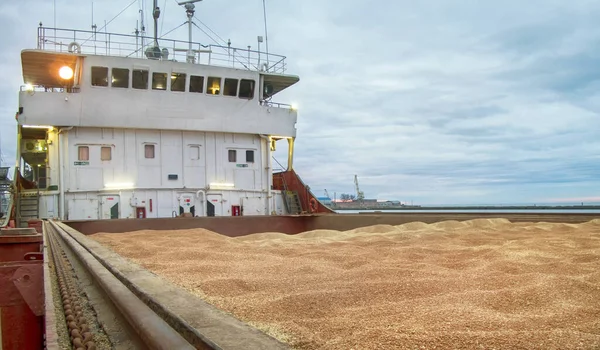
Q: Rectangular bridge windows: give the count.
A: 9